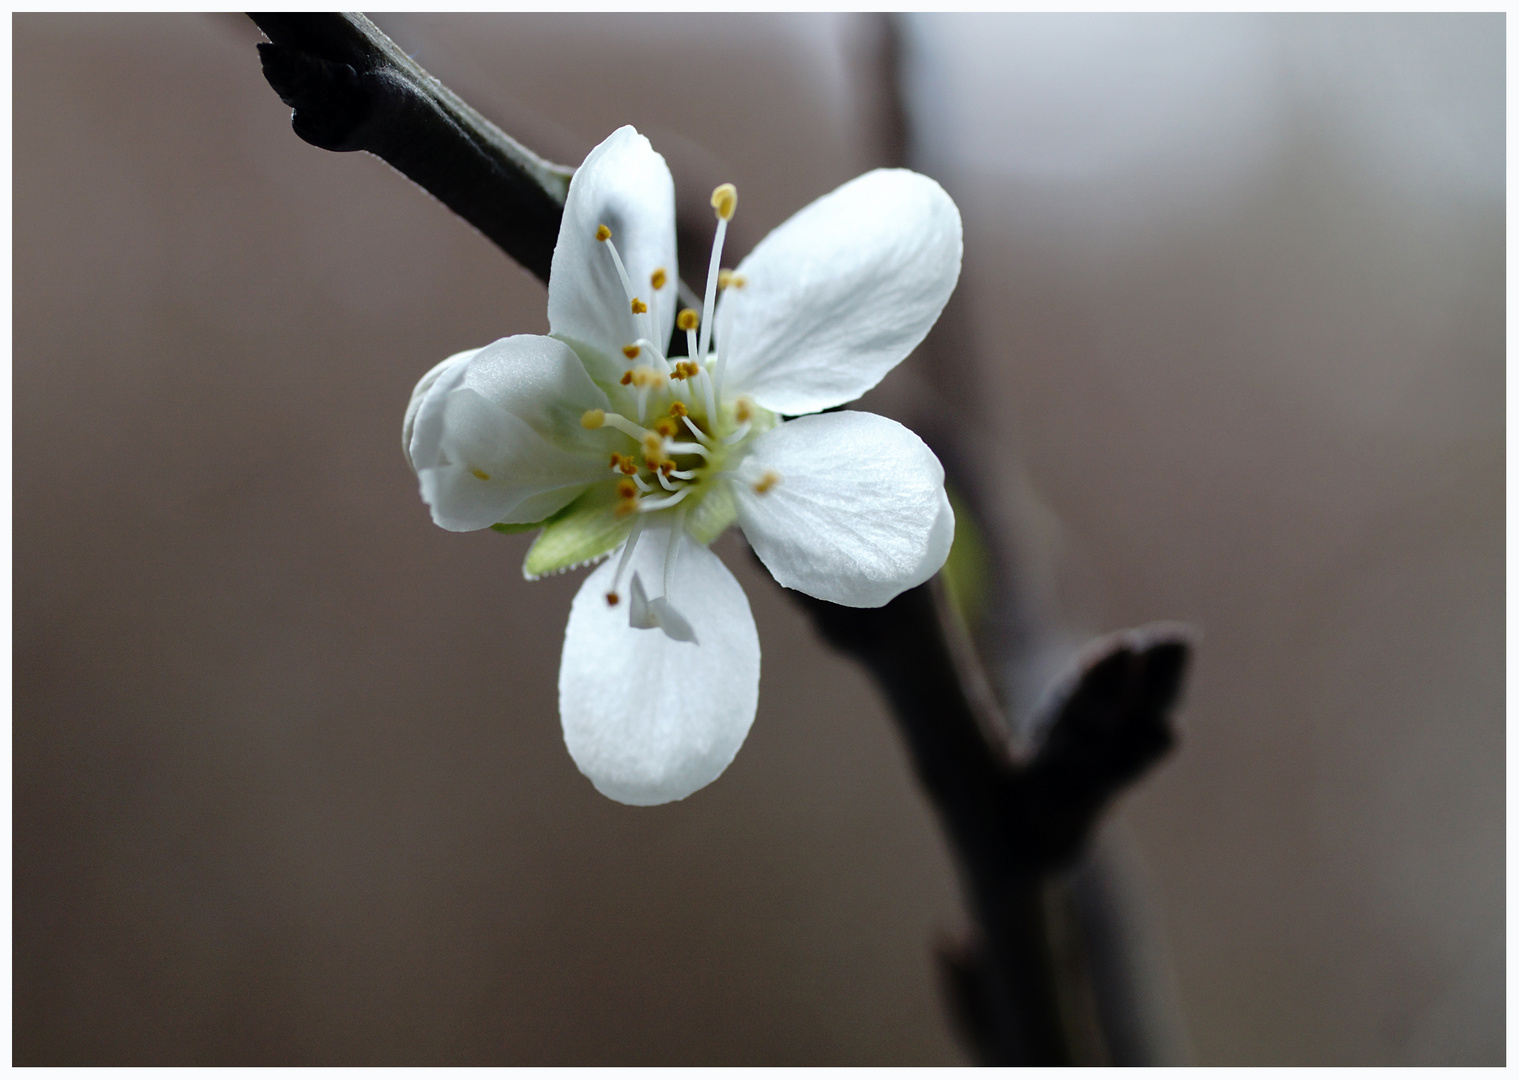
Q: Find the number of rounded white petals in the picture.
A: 5